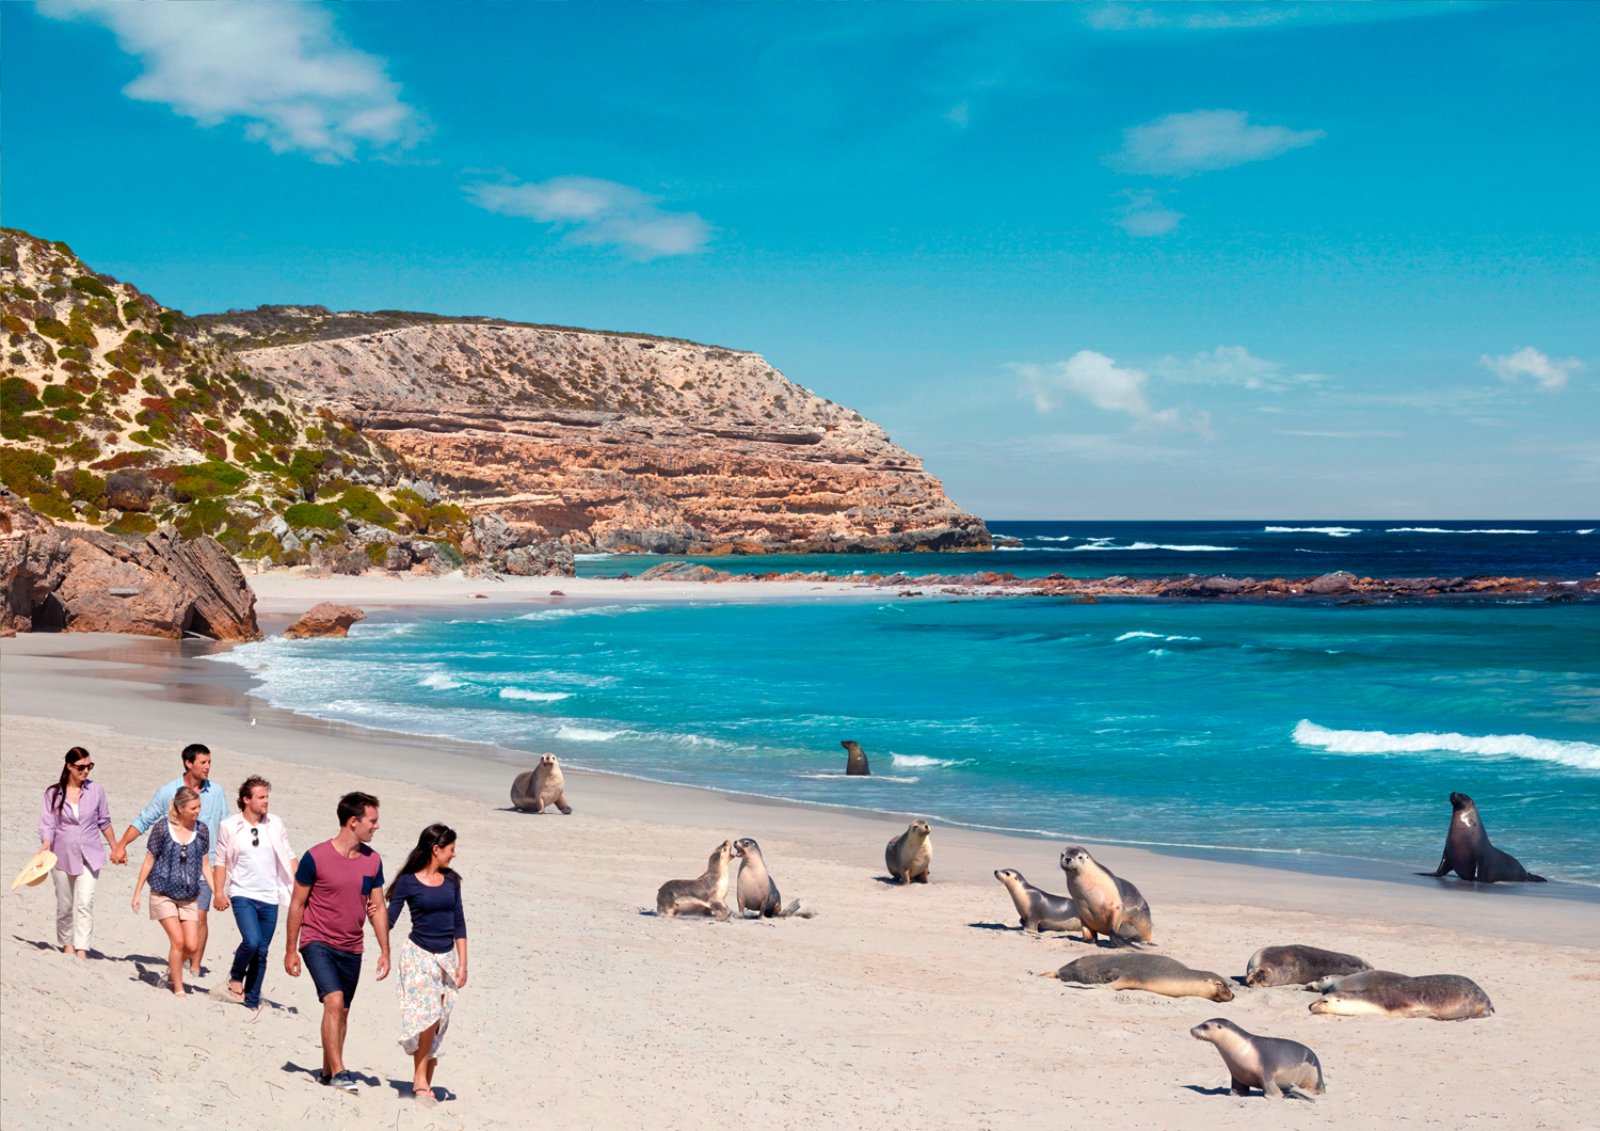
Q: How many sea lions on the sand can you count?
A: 12